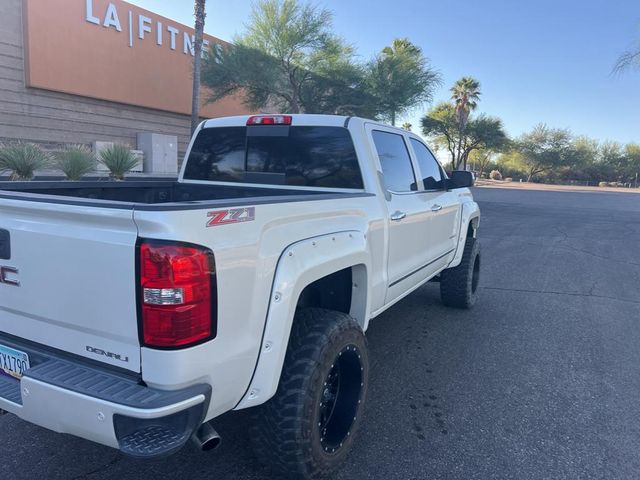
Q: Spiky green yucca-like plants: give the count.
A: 3